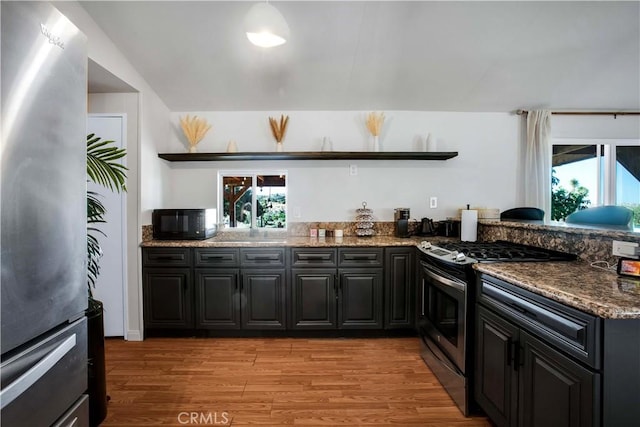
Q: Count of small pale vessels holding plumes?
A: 3